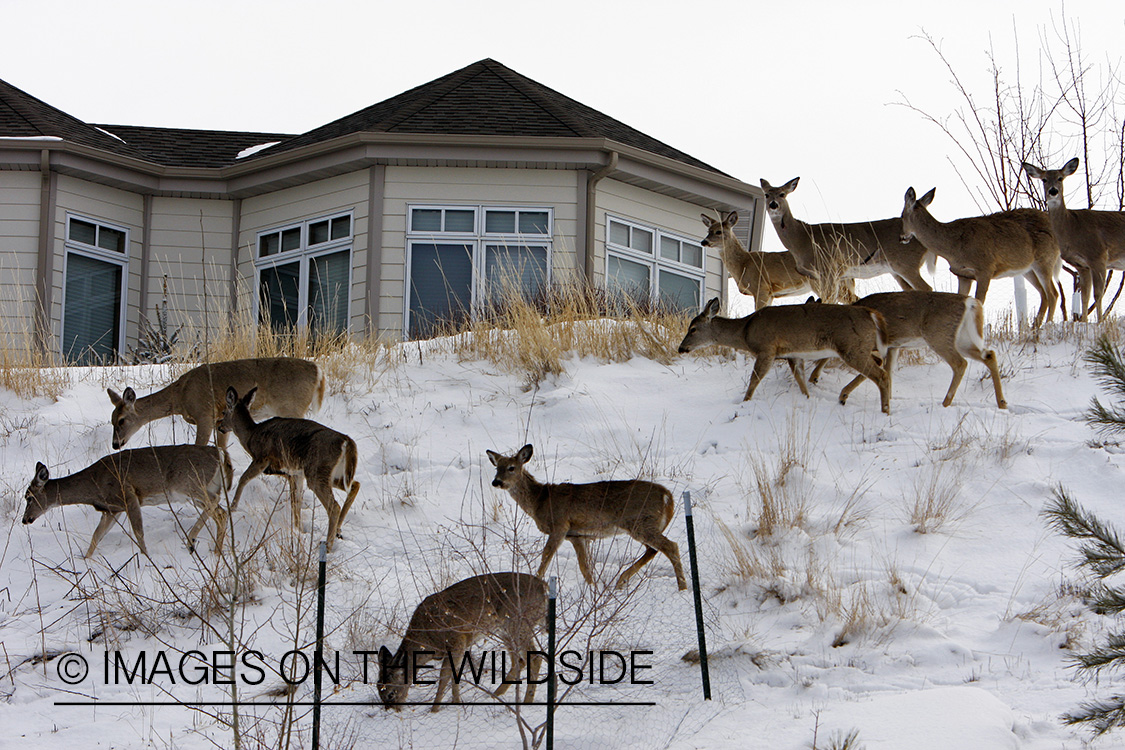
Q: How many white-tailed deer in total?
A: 11